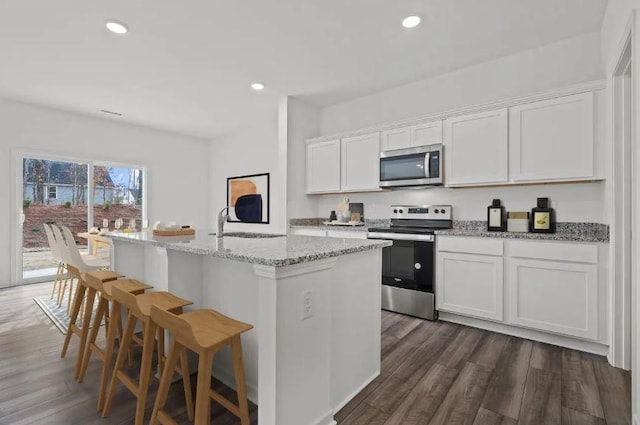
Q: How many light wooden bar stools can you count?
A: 4